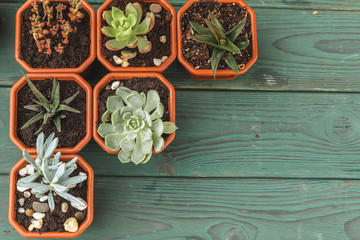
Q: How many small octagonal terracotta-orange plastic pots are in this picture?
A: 6